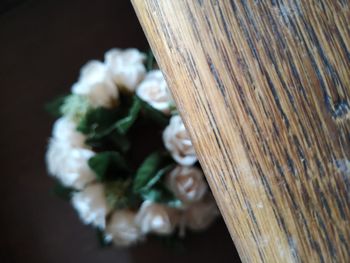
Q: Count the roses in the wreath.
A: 11